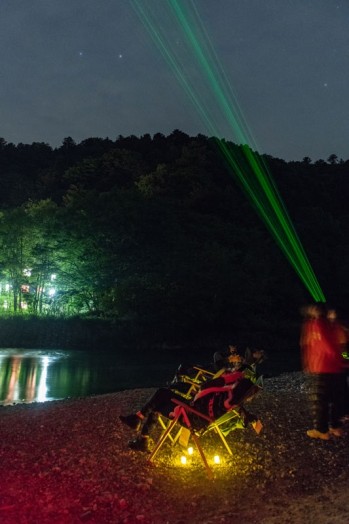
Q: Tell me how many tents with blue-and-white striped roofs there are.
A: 0